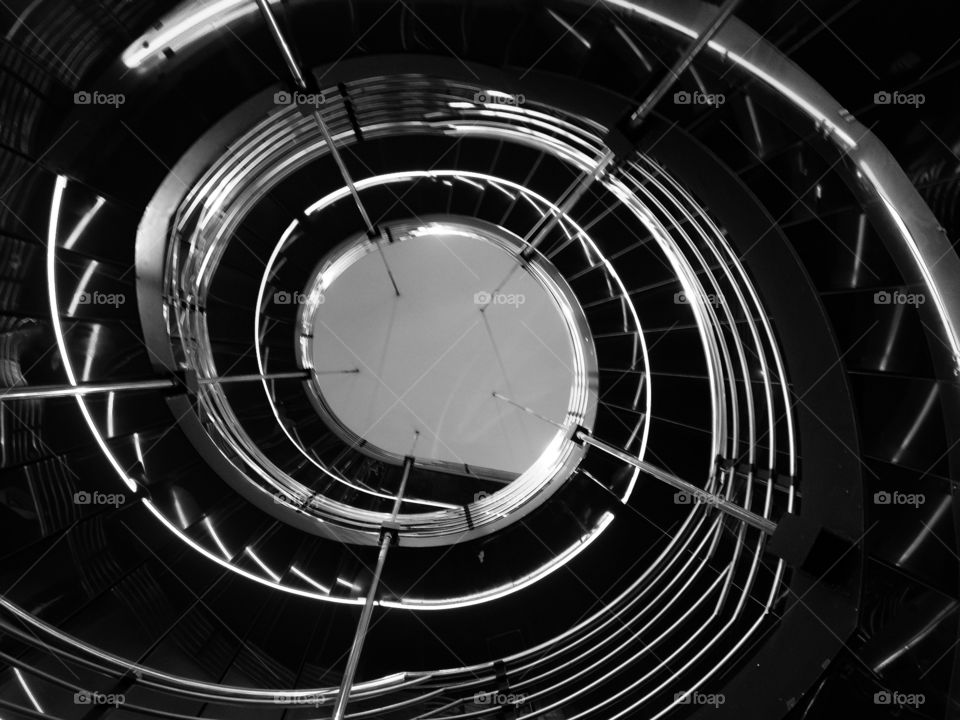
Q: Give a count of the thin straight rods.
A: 5